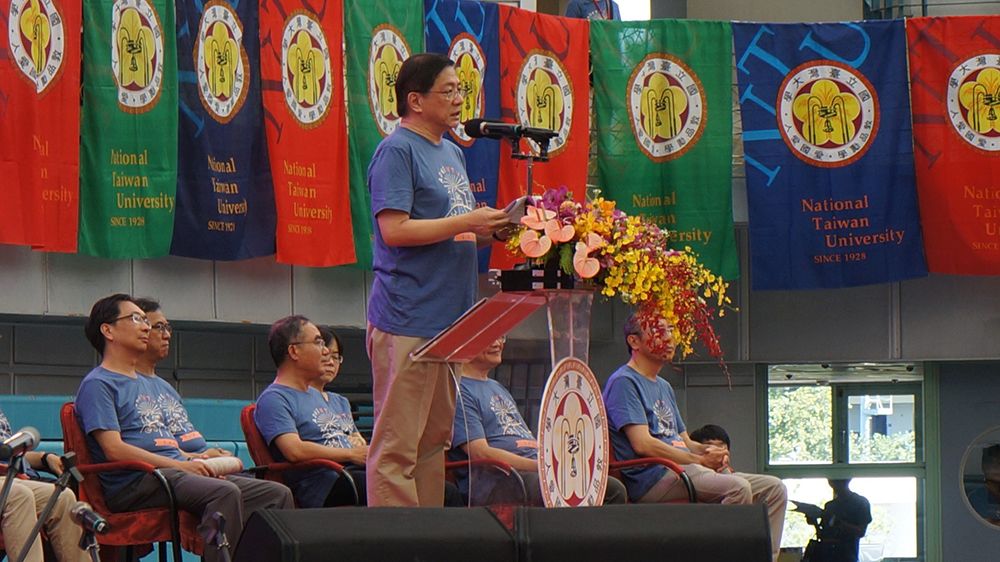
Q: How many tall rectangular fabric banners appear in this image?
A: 10